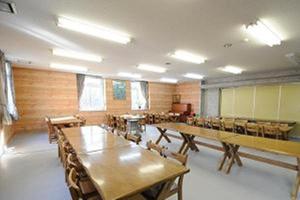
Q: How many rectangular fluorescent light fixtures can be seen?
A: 10